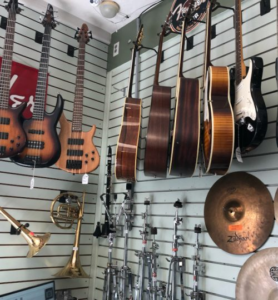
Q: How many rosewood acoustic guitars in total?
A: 3